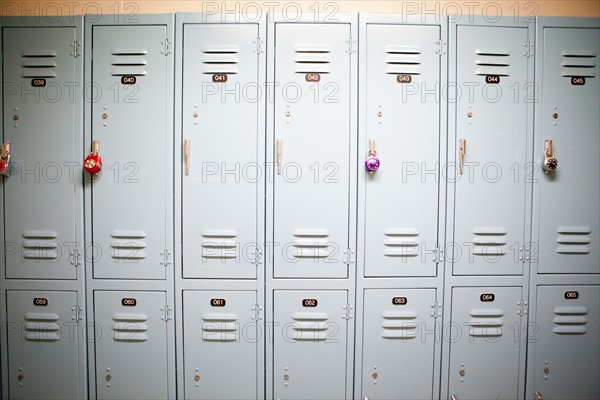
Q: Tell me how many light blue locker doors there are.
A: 14